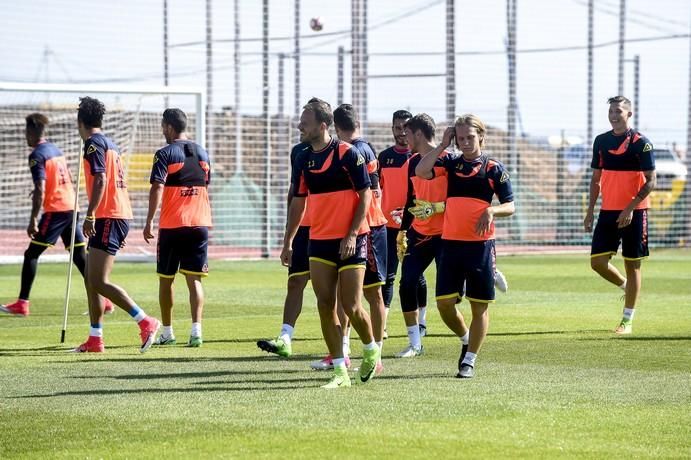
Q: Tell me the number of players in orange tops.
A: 10